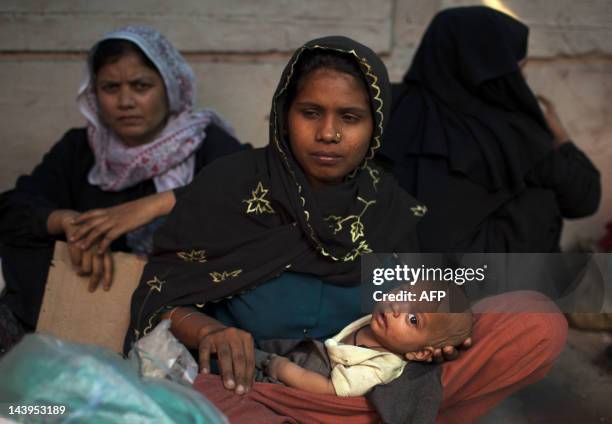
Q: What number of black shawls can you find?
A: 2